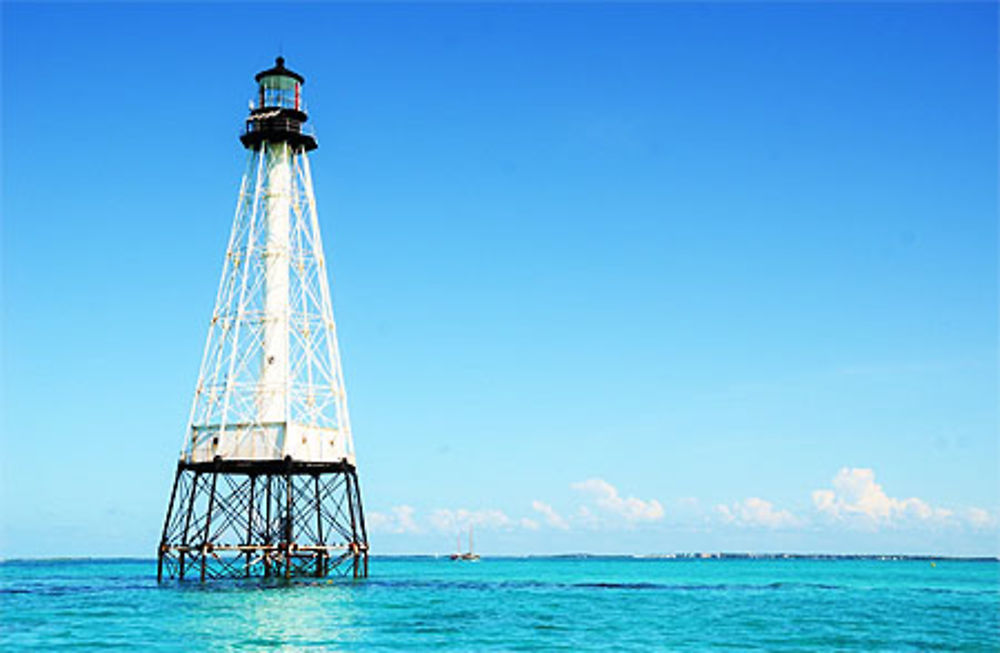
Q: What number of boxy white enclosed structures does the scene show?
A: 1